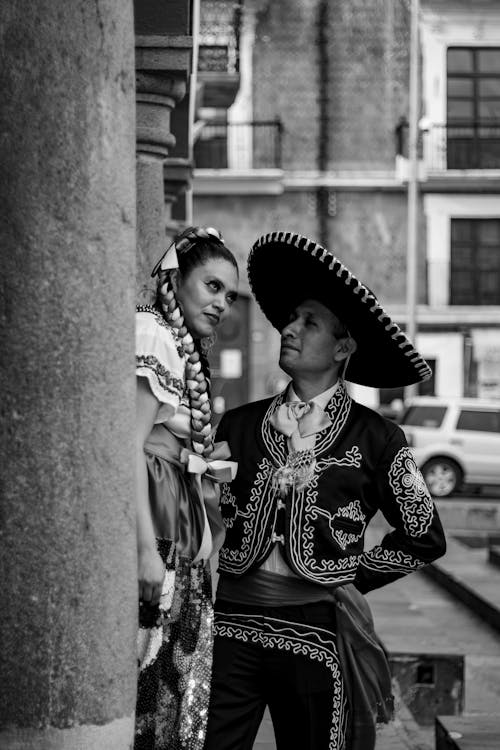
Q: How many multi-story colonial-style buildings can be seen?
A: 1